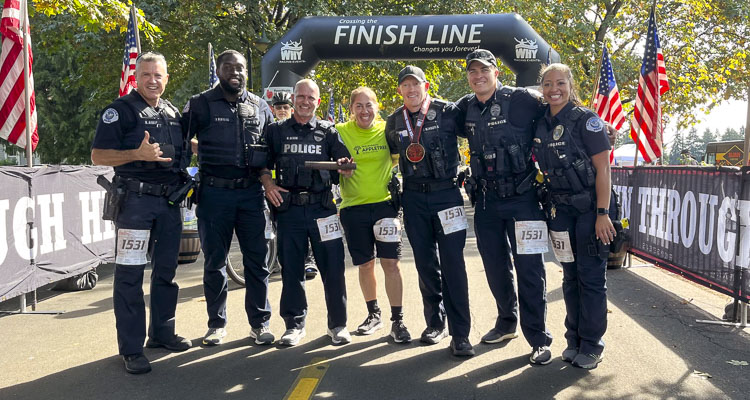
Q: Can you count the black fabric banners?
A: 2